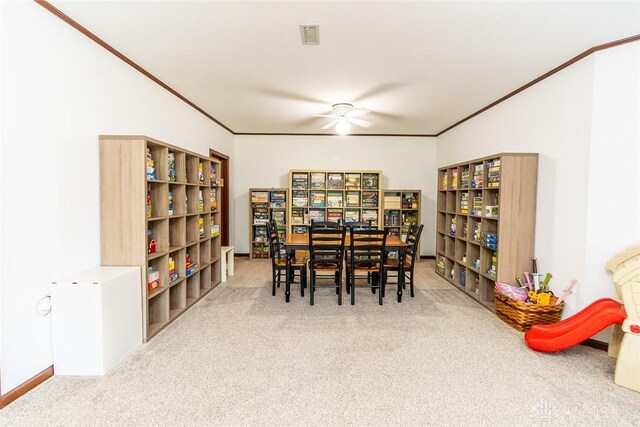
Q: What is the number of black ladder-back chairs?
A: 6